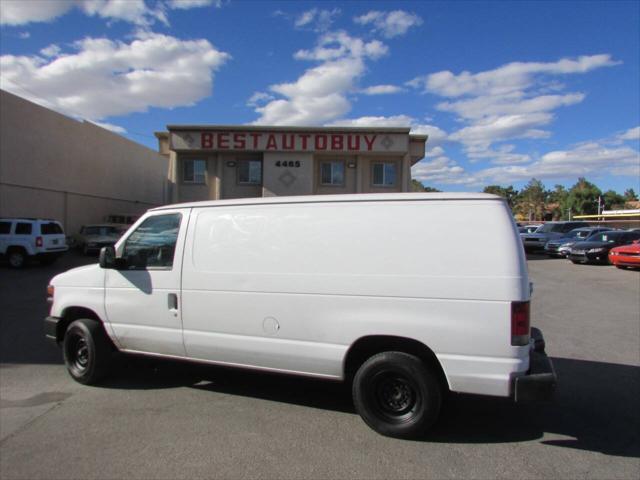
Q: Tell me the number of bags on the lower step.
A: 0